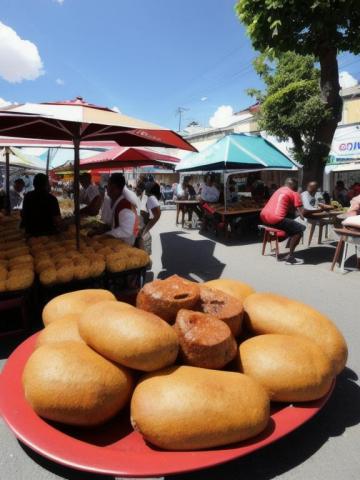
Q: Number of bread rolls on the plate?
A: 8